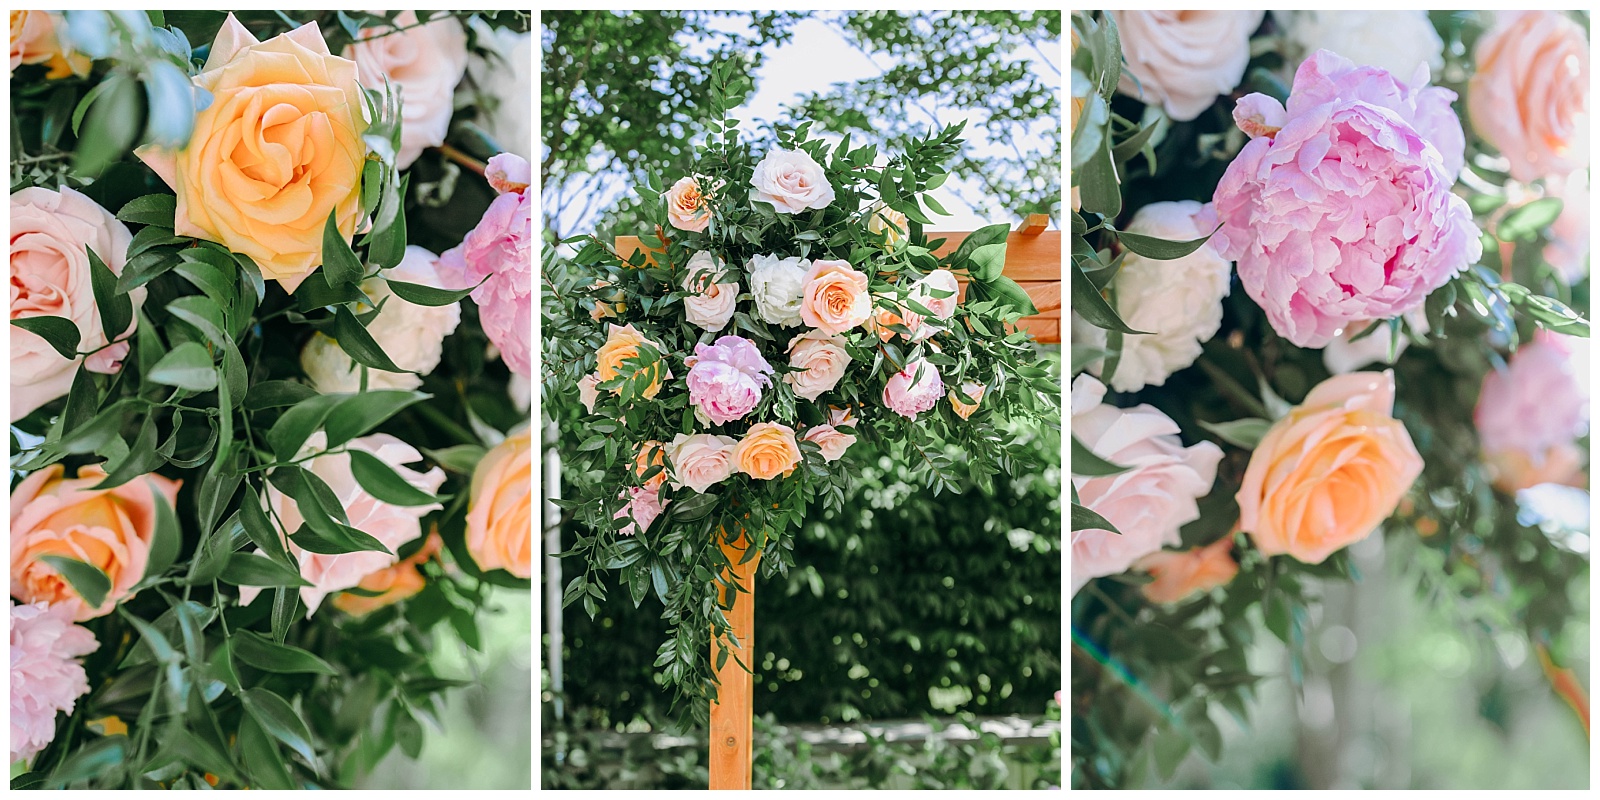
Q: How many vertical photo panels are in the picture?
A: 3